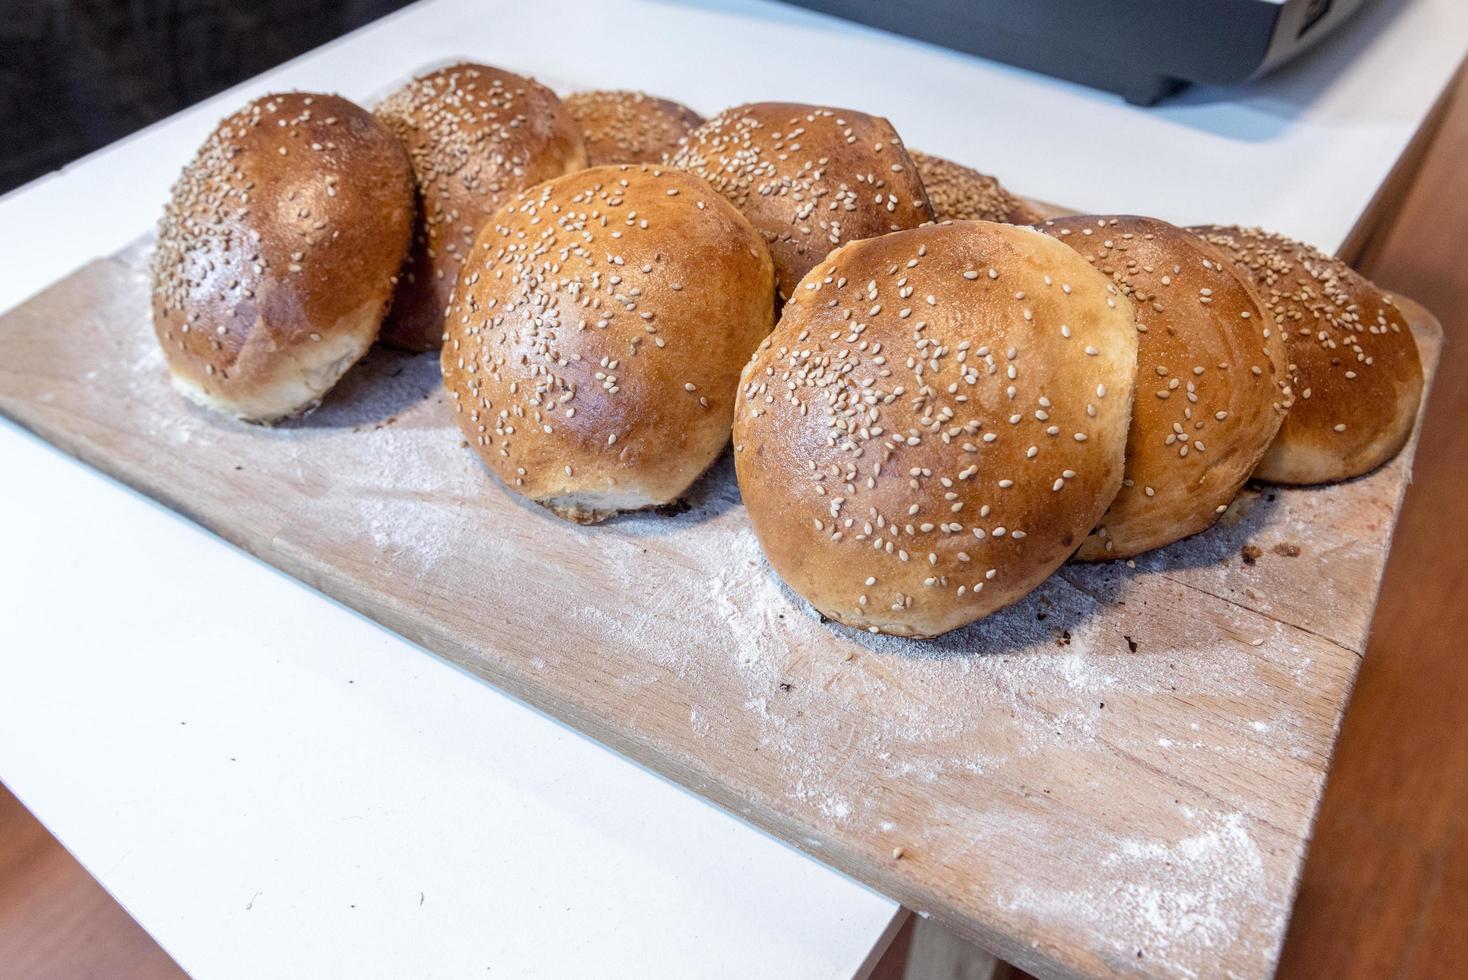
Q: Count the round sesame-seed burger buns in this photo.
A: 9